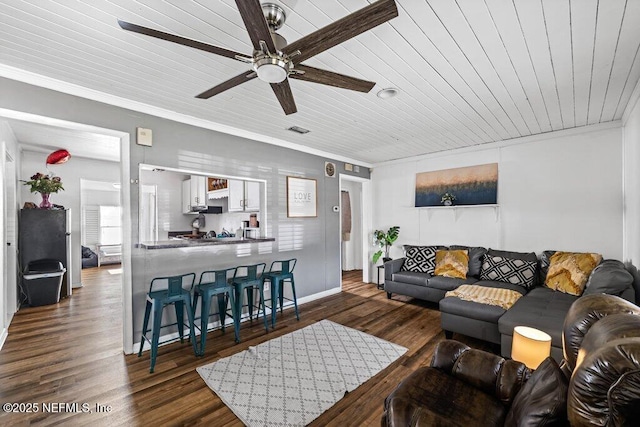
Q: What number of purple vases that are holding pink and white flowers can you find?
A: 1